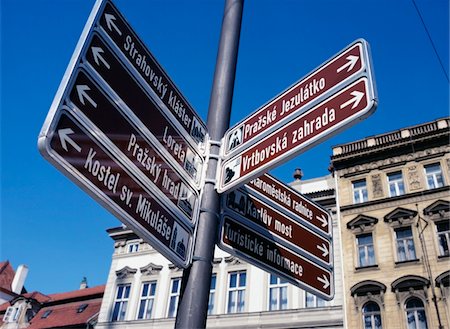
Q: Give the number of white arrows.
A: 9